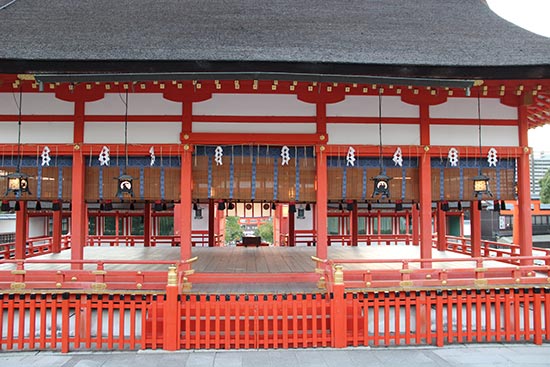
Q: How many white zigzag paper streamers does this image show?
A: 9